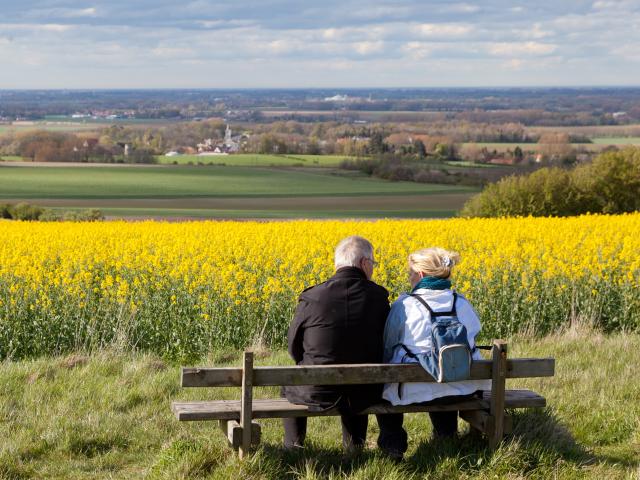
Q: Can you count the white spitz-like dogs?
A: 0